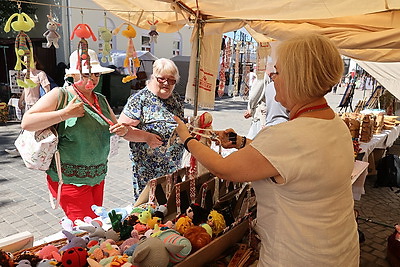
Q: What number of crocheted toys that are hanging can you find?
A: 6